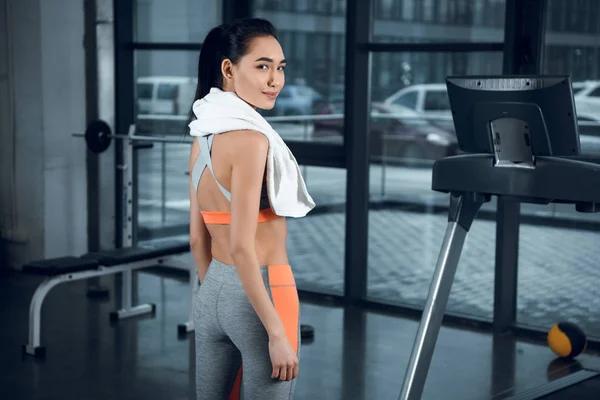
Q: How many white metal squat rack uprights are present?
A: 1